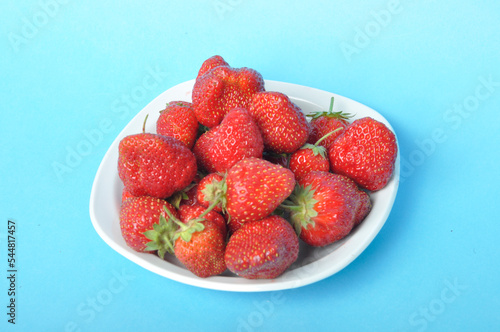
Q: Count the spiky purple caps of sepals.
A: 0